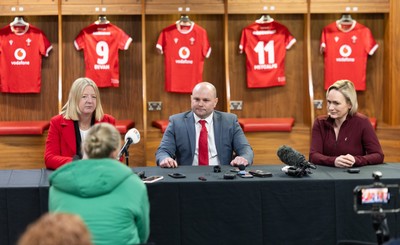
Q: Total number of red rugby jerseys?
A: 5